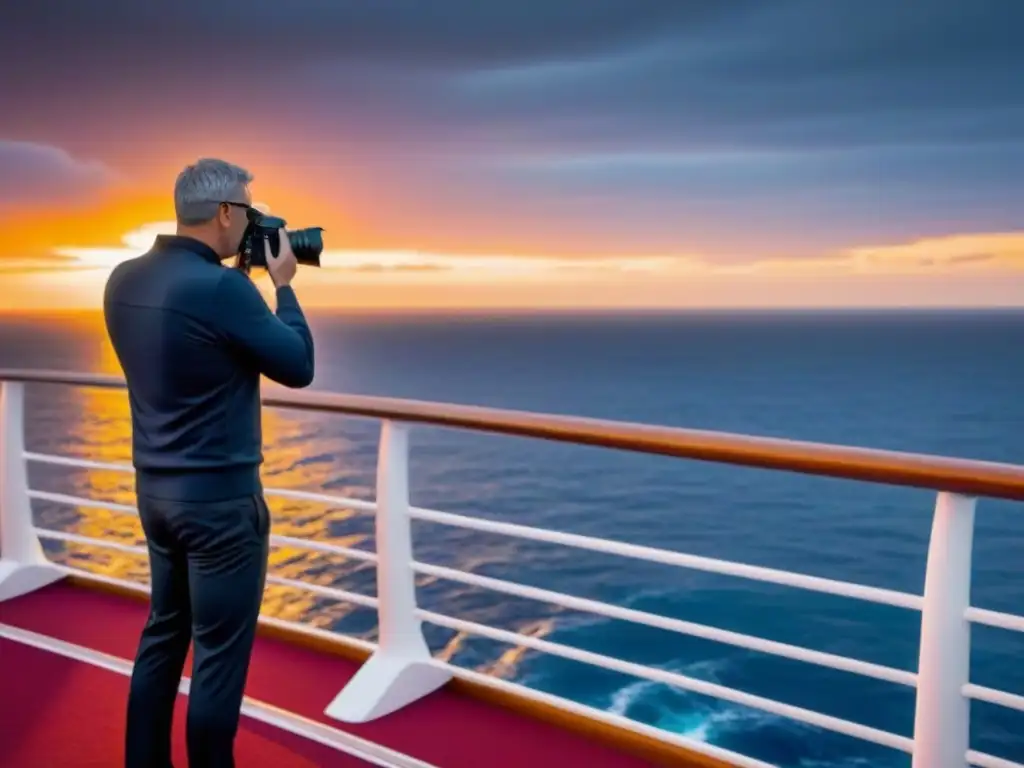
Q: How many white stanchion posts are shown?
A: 3